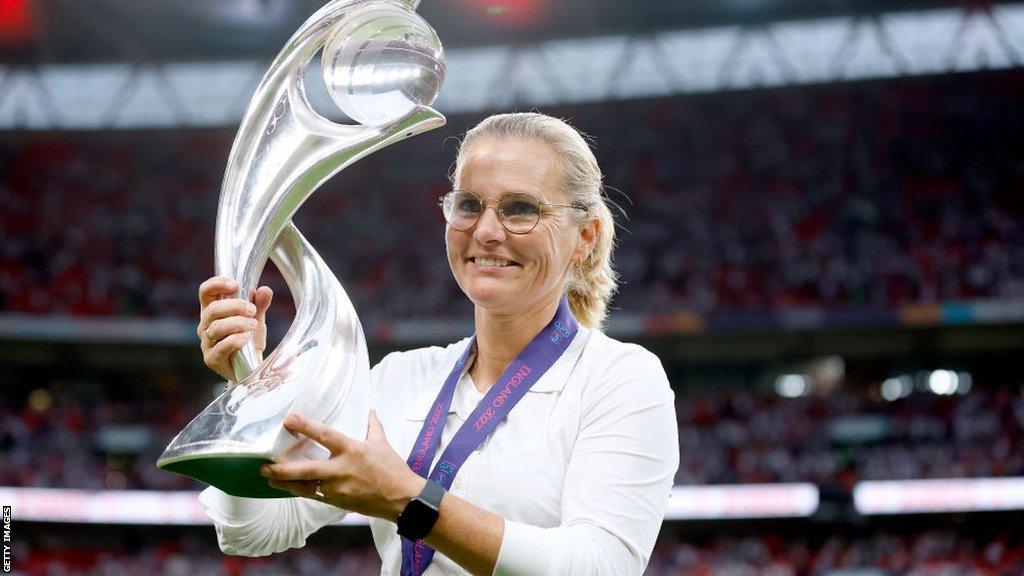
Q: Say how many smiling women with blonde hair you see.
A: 1